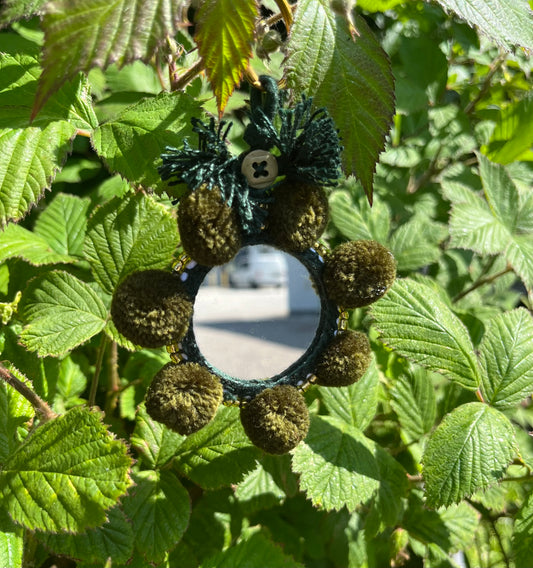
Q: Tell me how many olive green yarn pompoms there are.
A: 7